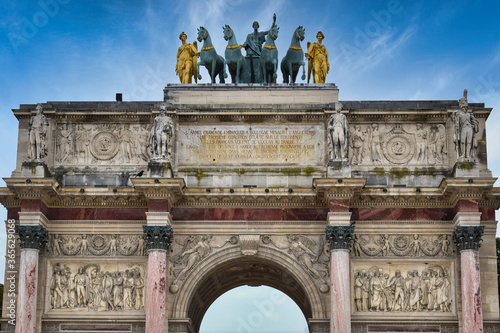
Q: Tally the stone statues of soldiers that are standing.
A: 4